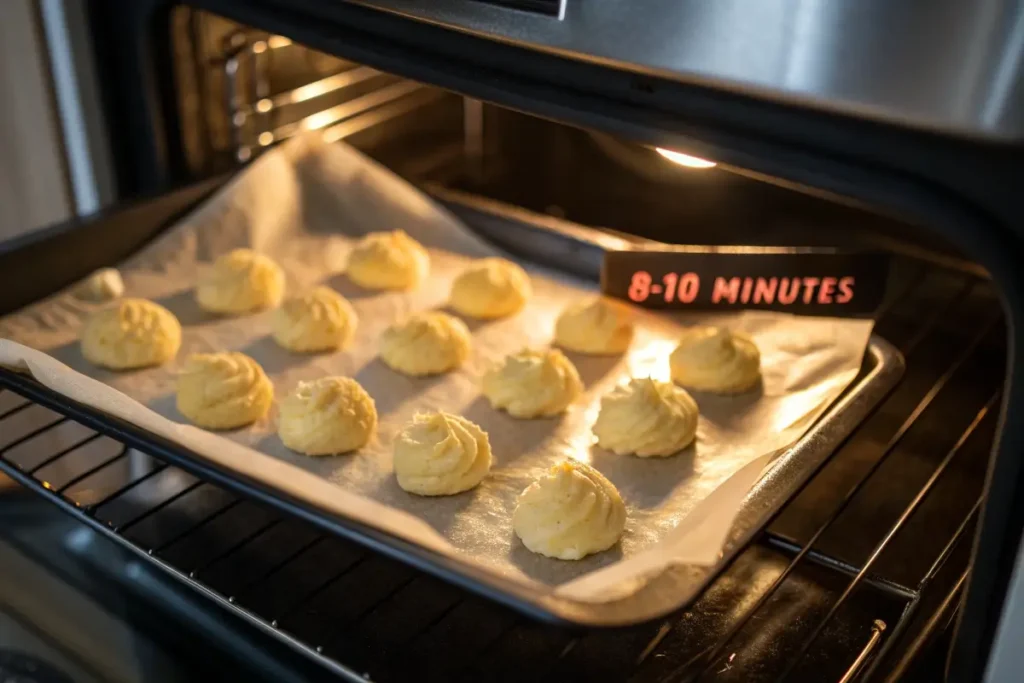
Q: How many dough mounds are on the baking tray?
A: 14